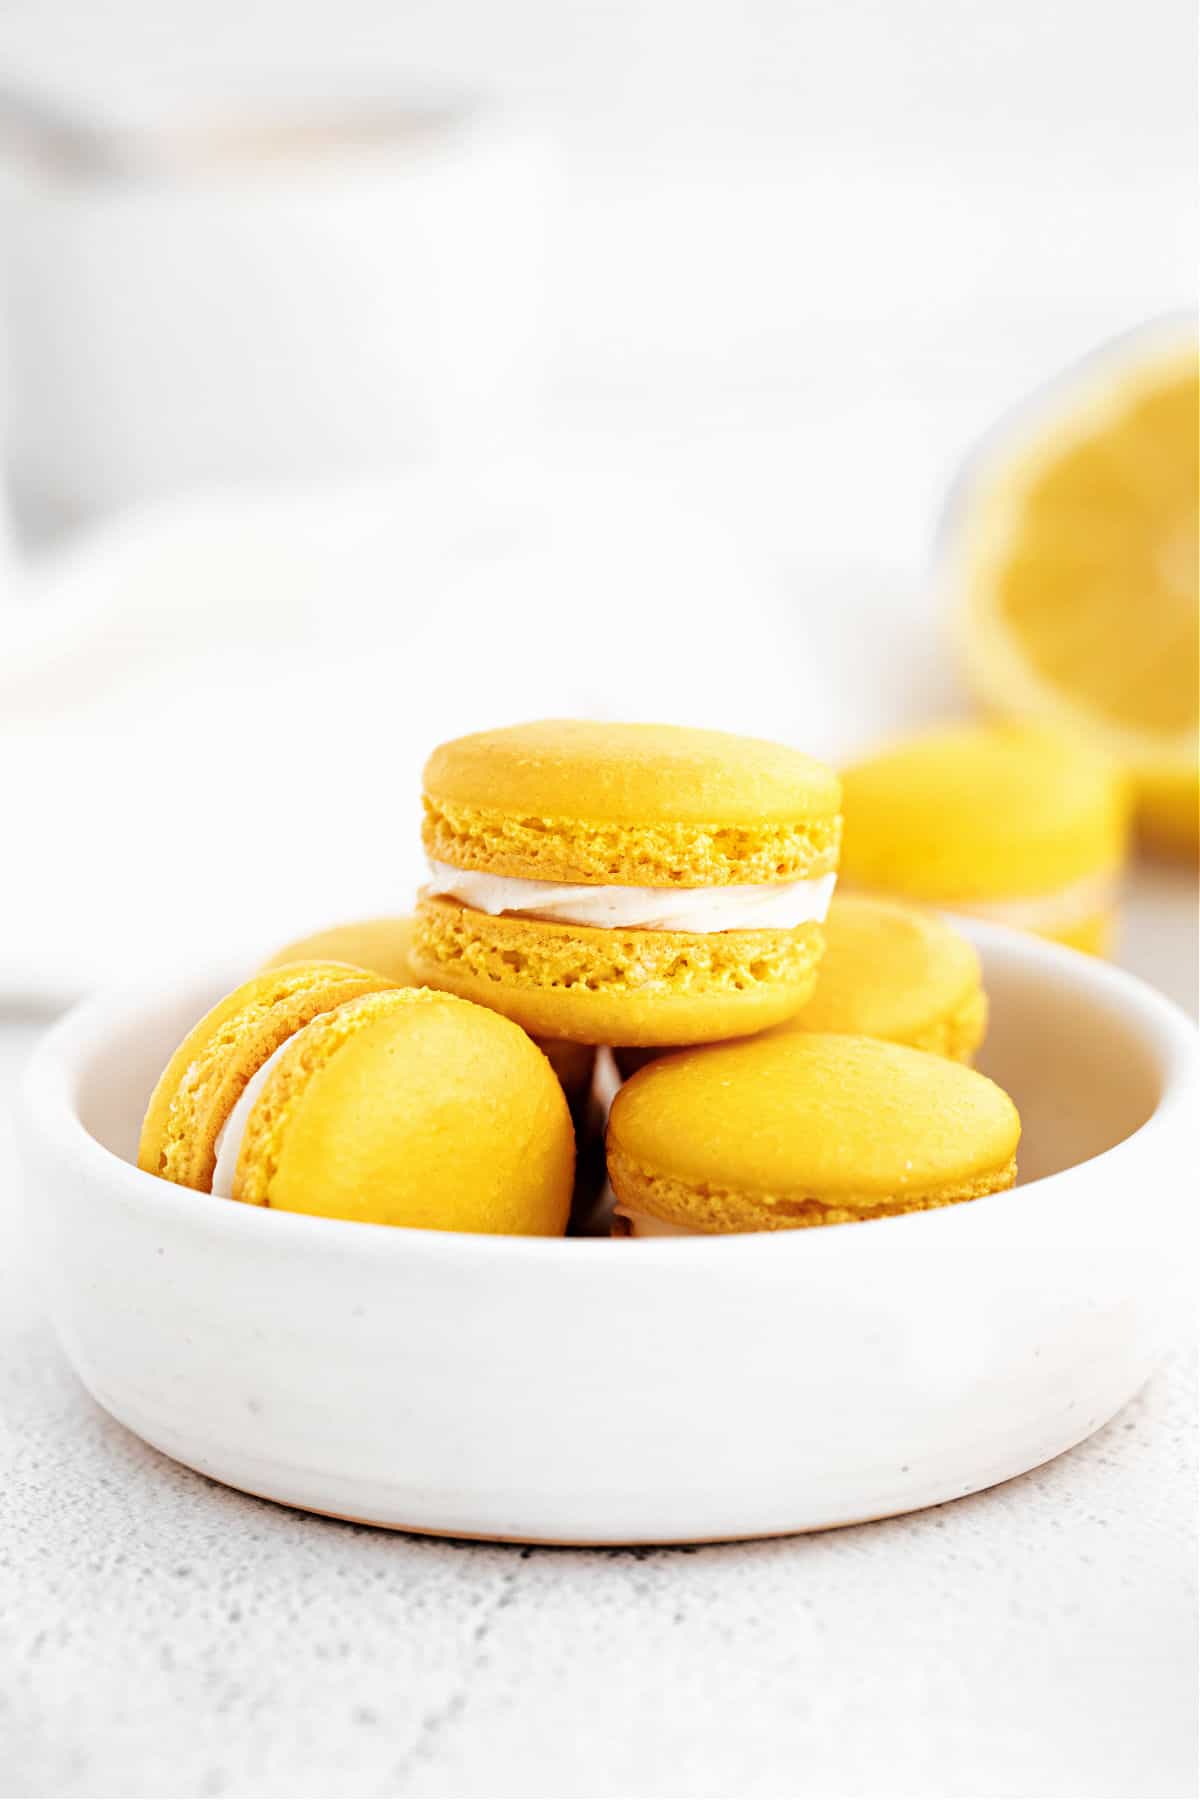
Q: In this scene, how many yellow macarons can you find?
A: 6